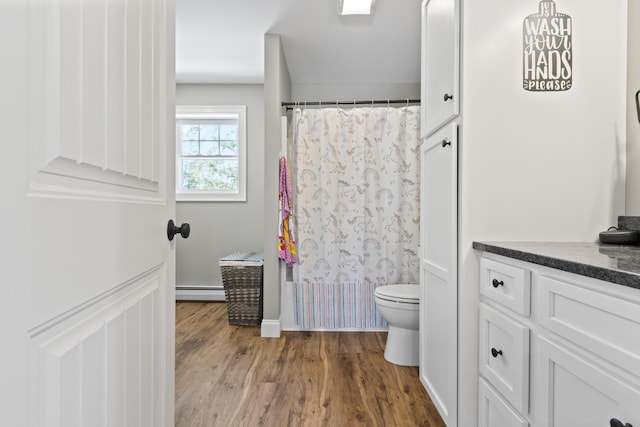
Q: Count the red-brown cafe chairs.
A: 0